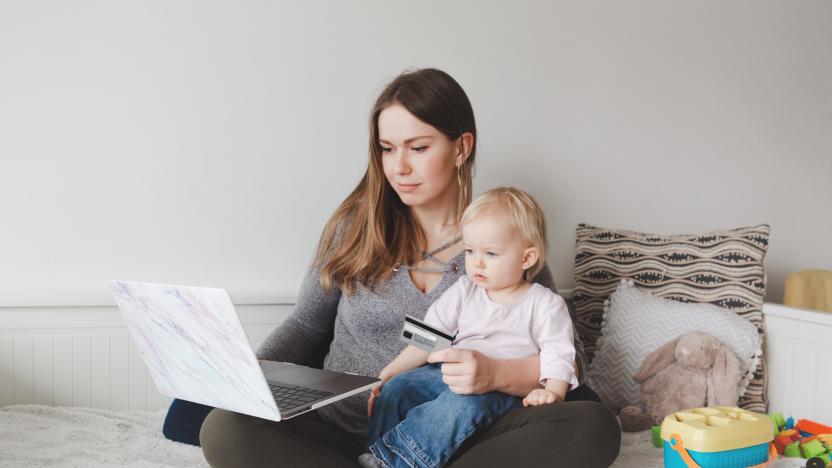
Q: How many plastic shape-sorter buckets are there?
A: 1